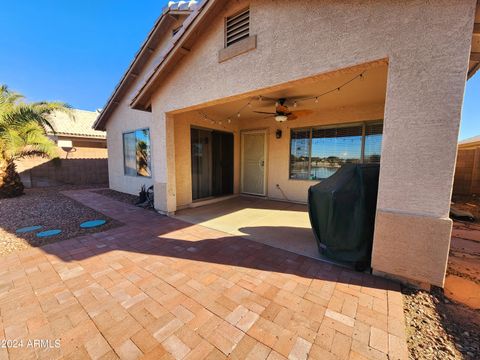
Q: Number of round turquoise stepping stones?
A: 3